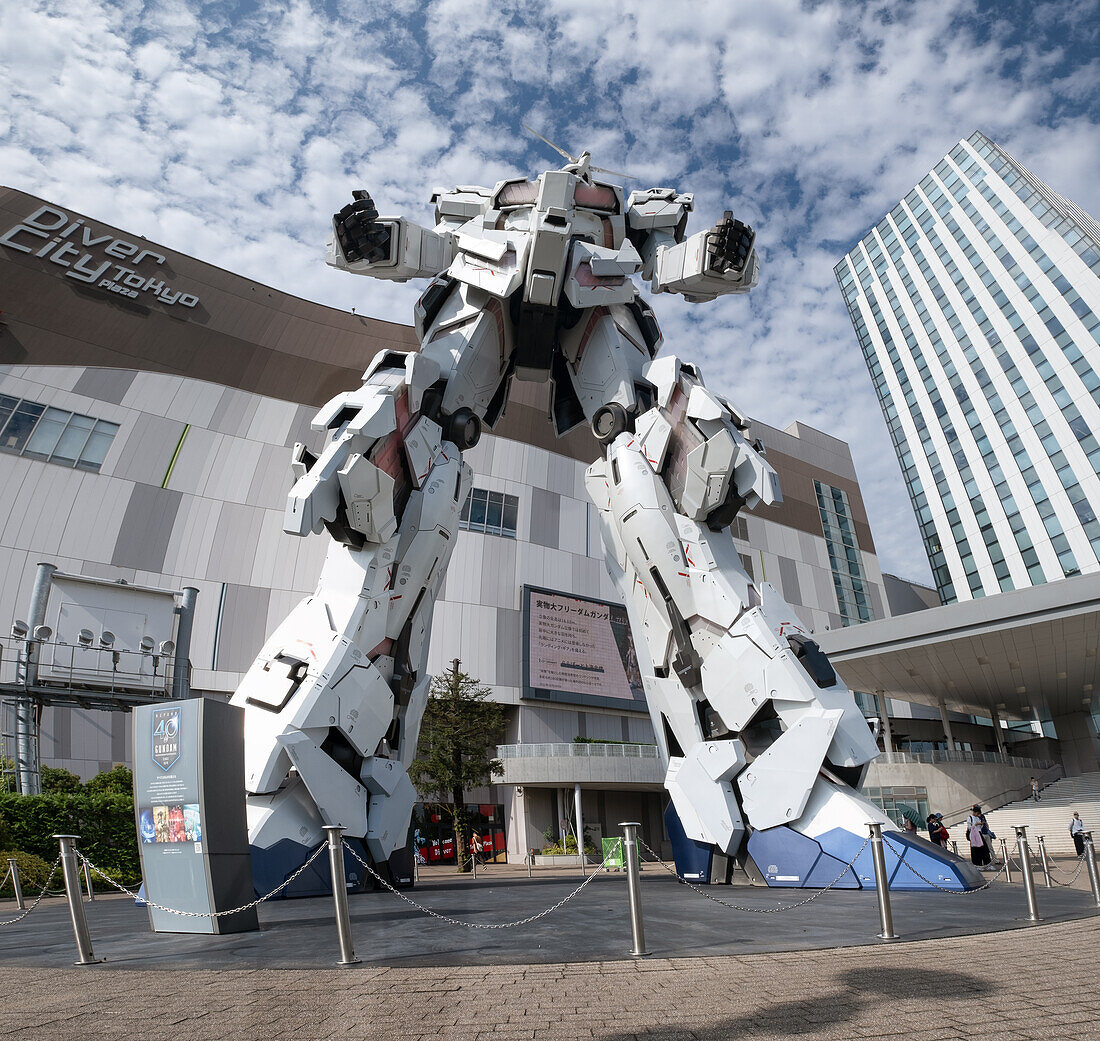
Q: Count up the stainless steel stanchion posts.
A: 15